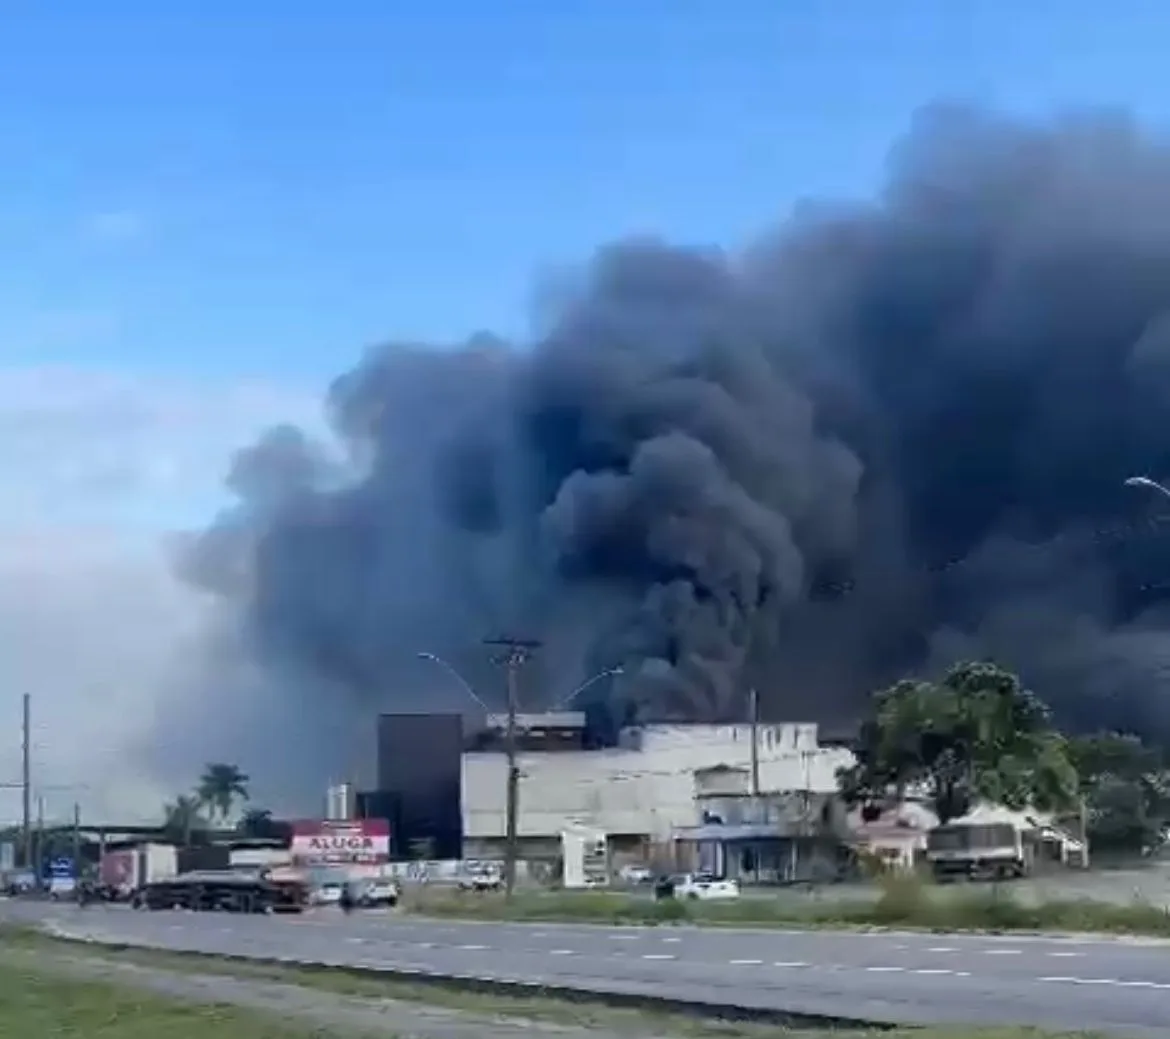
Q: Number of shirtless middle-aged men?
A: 0